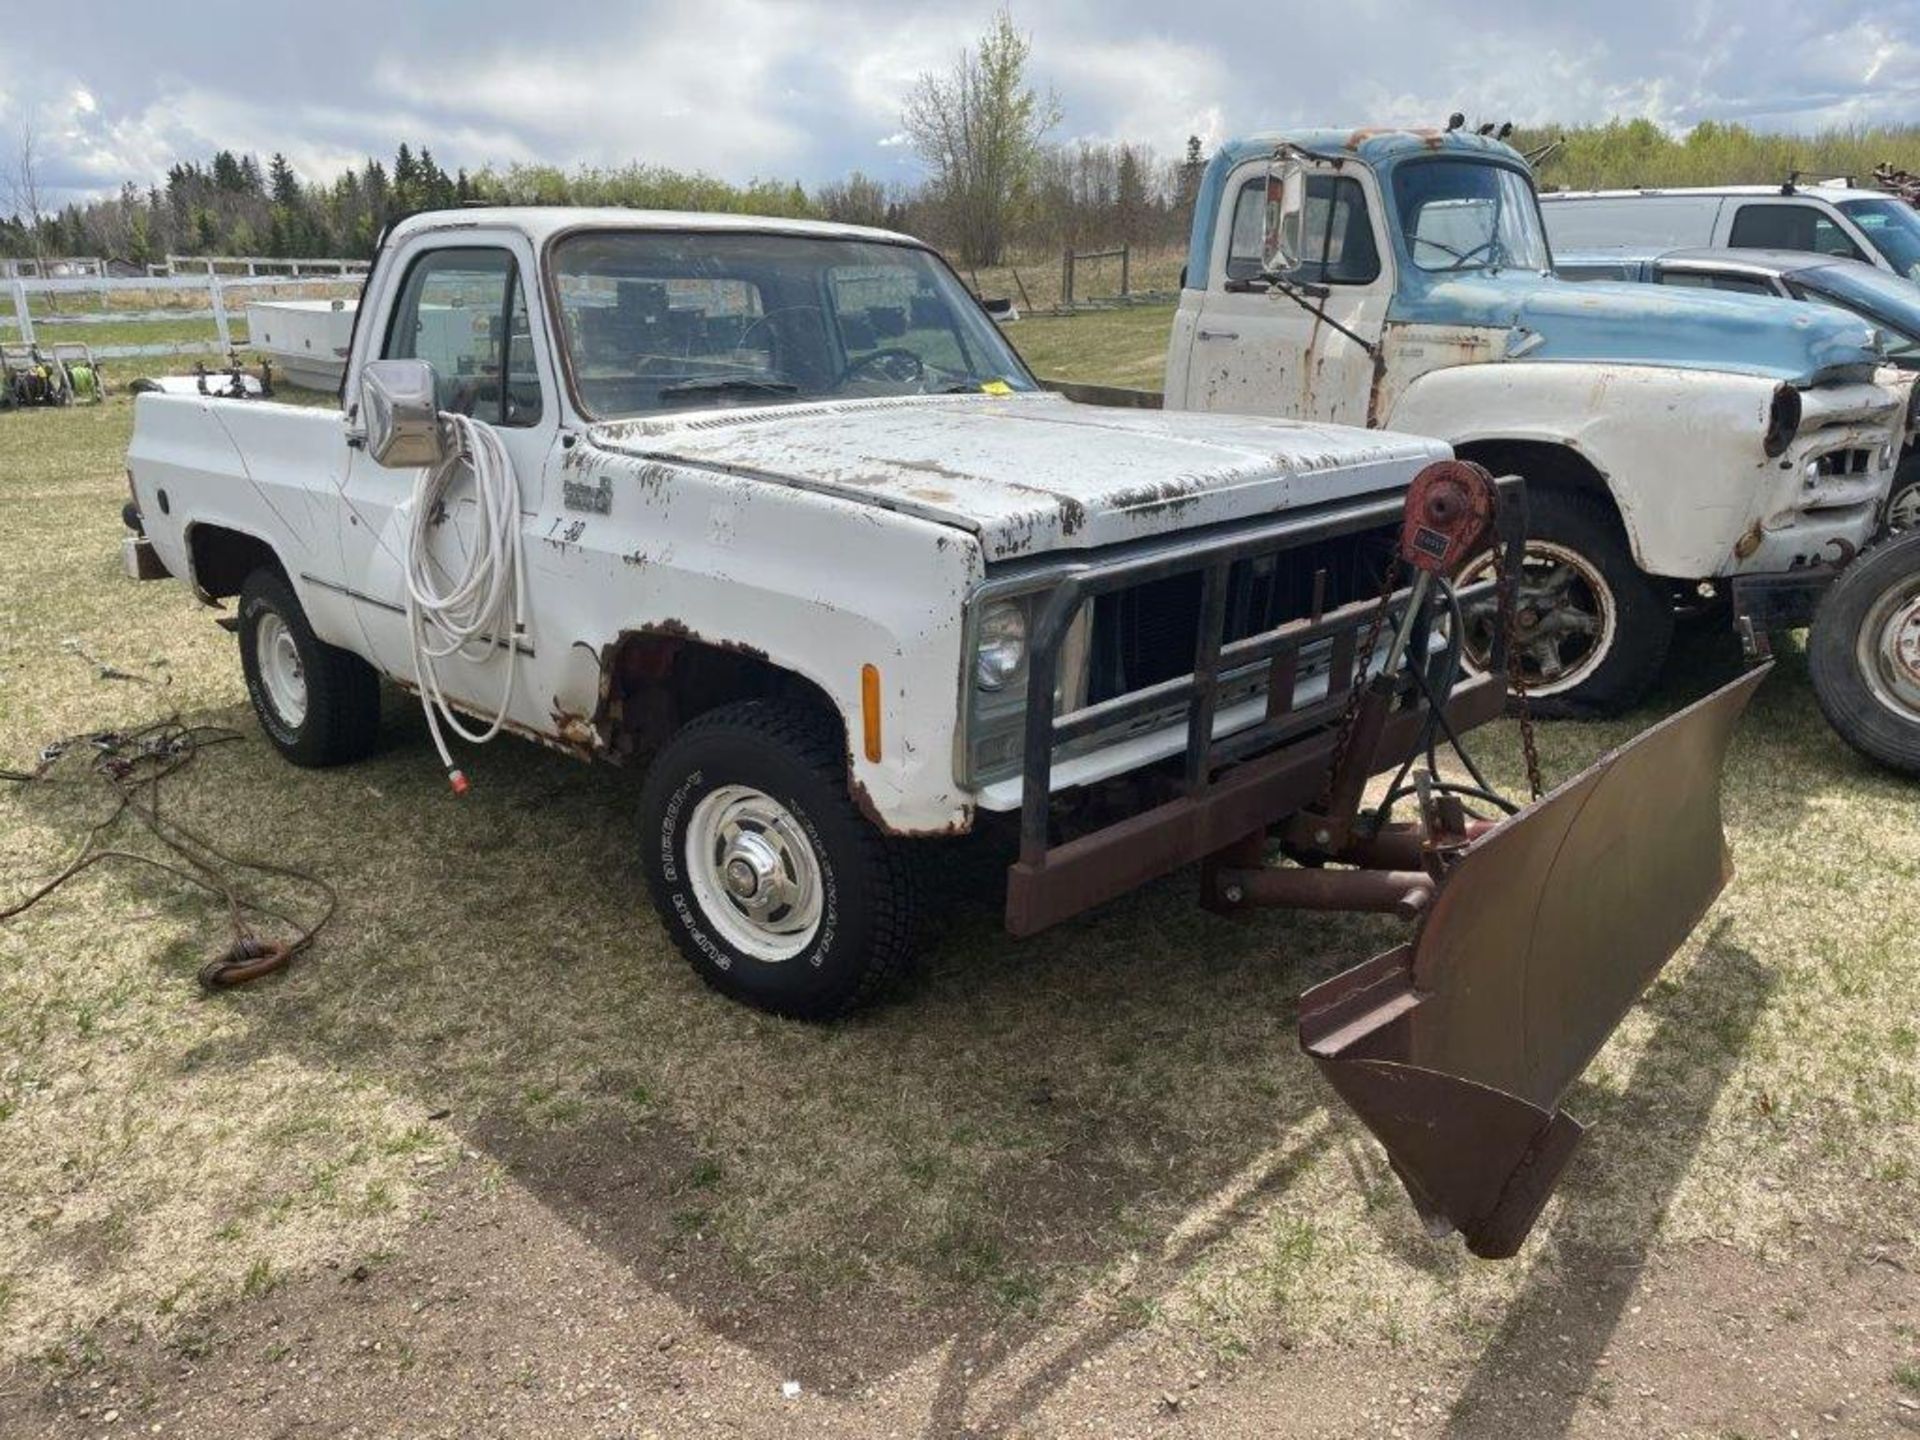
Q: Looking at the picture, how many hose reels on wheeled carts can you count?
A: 2